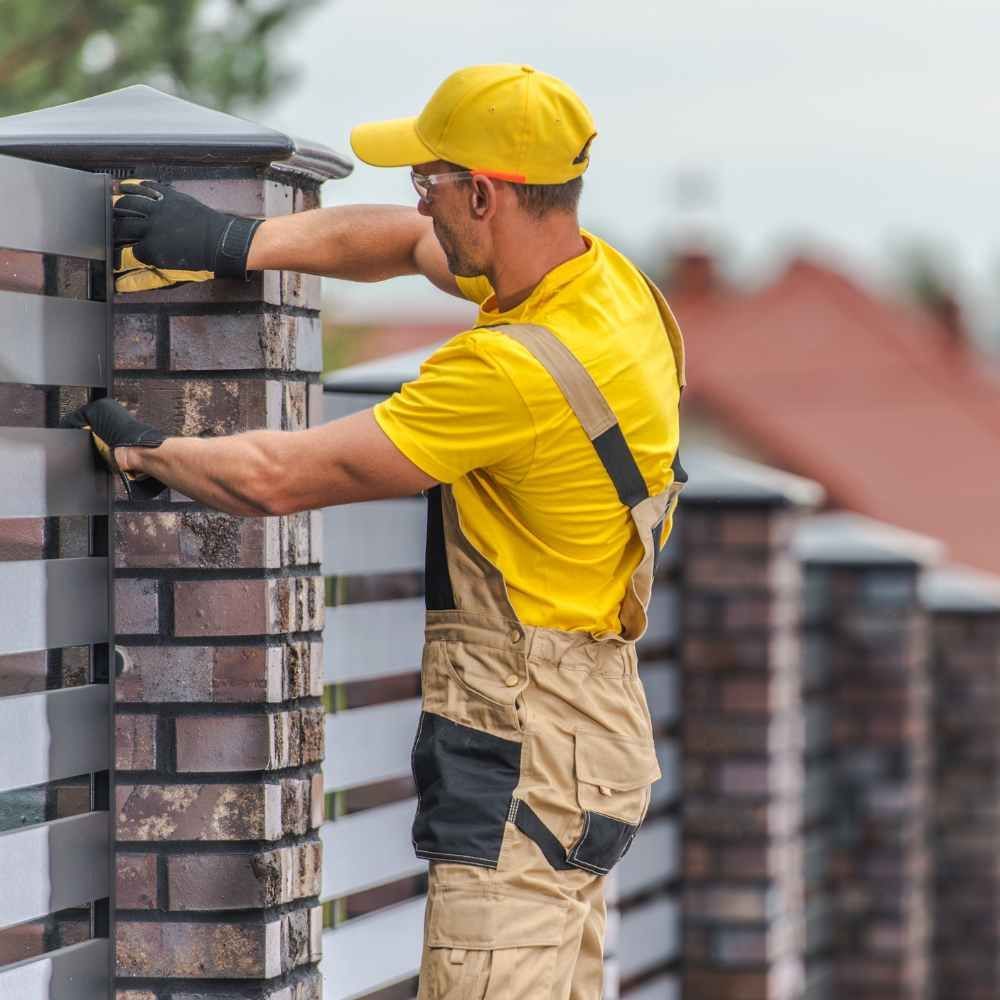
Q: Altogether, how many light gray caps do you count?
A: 5